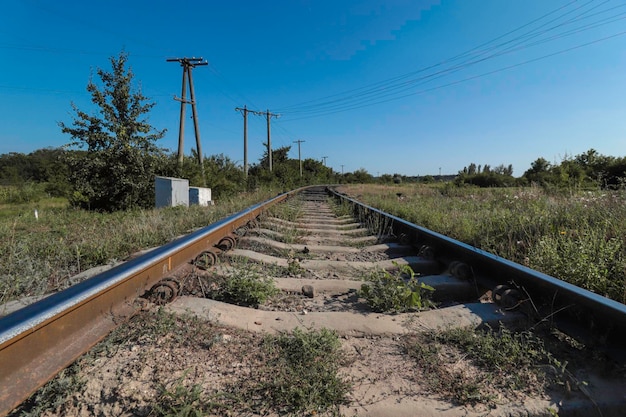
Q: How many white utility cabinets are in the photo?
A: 2